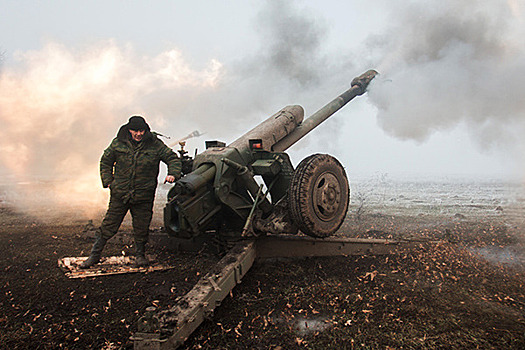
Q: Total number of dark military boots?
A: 2